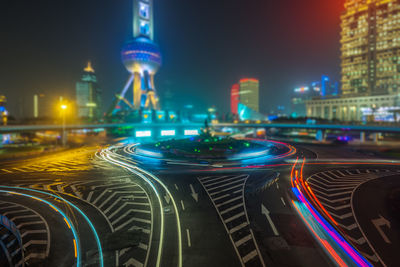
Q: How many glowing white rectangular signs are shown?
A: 3